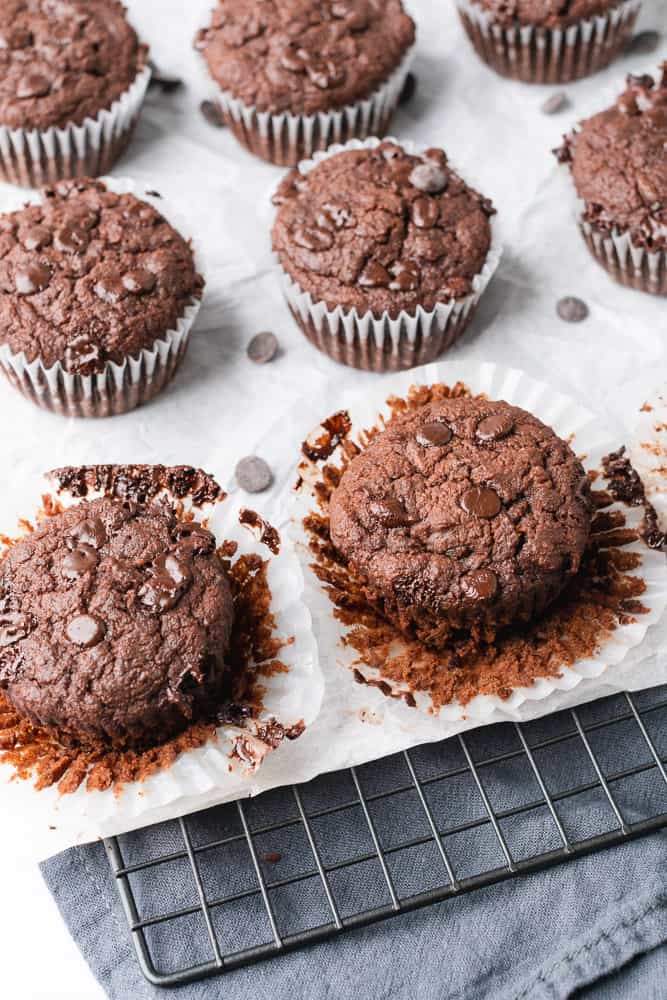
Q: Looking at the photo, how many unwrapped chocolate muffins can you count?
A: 2